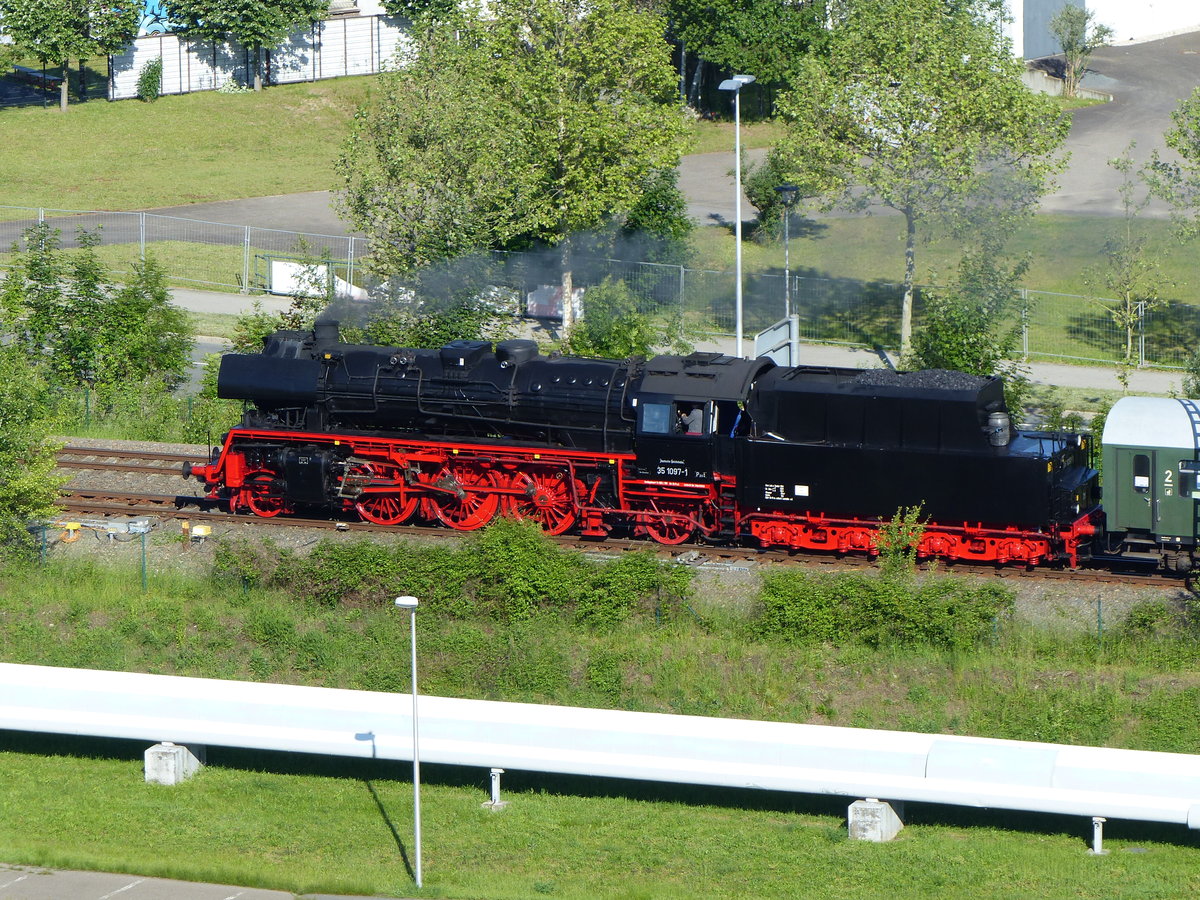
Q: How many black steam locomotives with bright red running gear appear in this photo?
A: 1